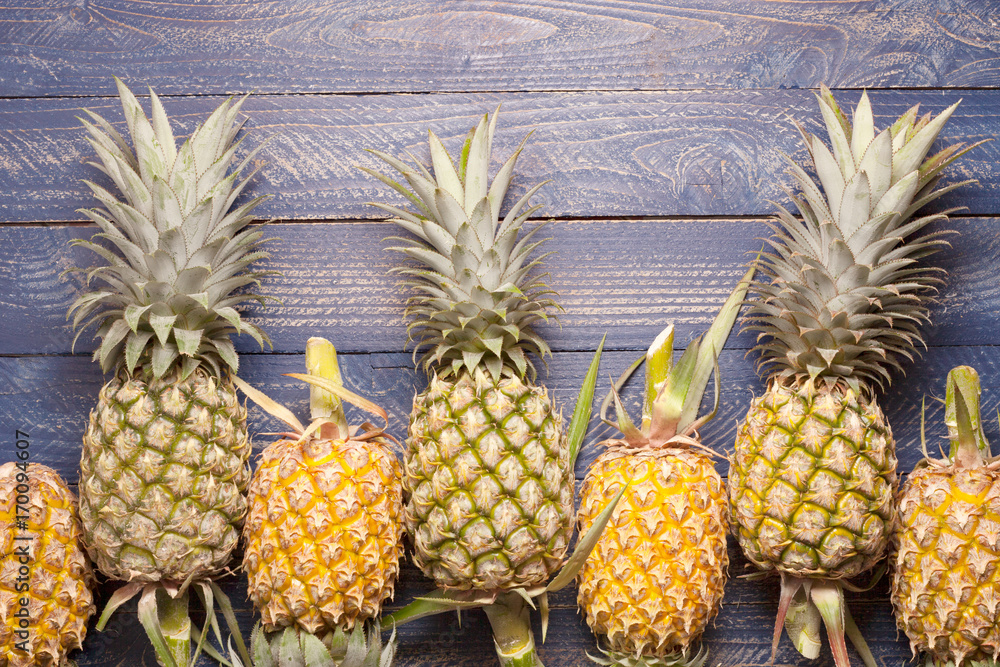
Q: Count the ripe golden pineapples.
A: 4